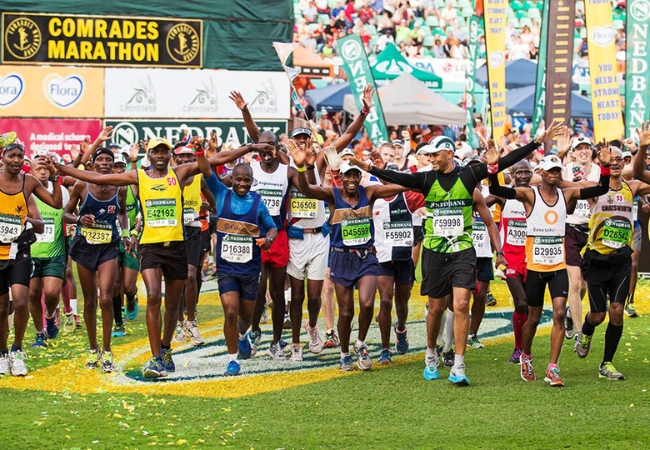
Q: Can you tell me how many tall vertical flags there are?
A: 7